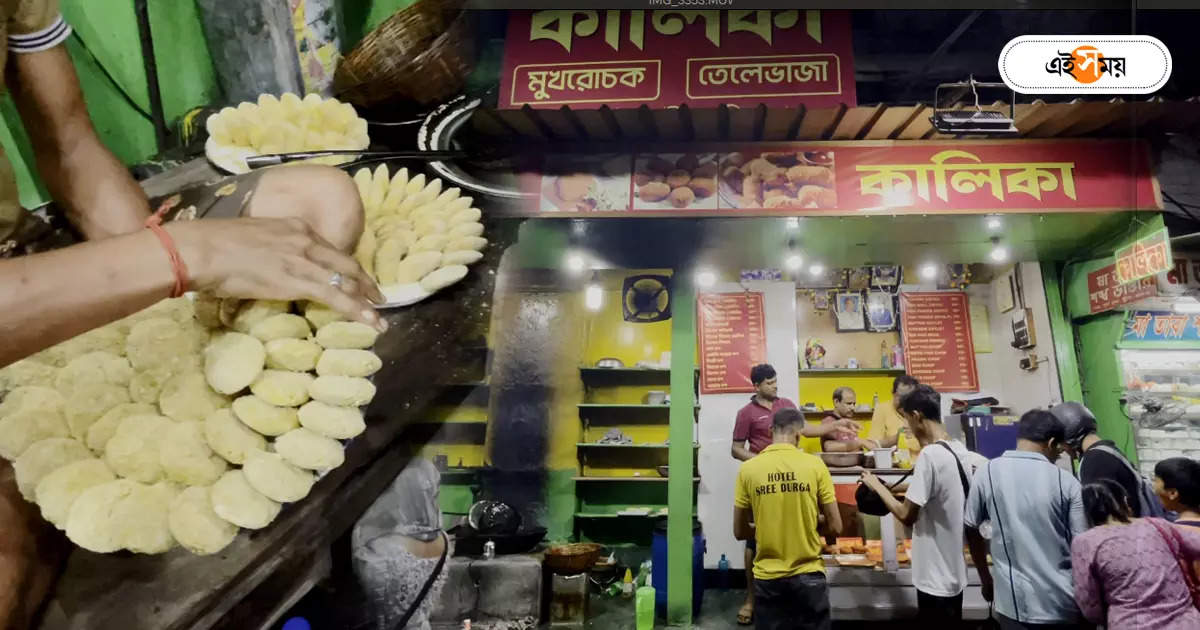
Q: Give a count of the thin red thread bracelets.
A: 1